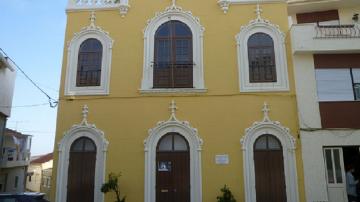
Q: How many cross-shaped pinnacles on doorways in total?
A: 3